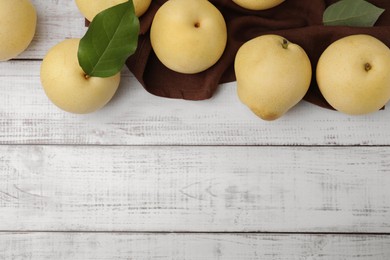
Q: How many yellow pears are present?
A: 7